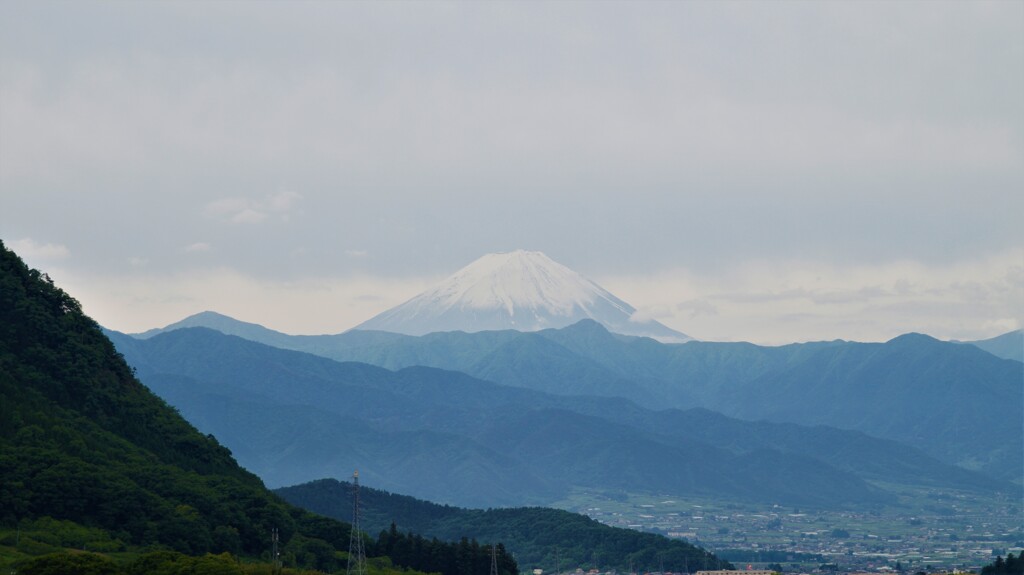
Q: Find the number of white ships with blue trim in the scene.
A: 0